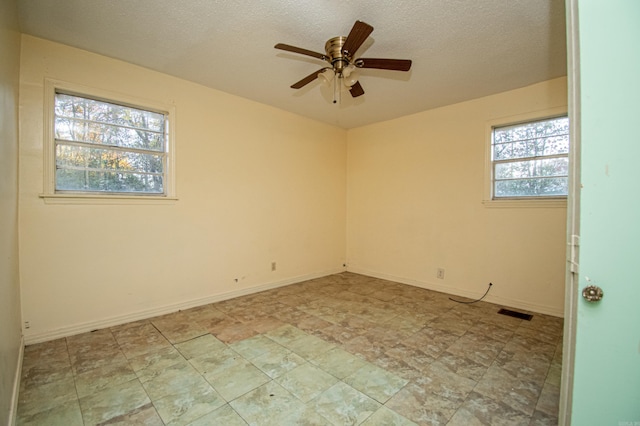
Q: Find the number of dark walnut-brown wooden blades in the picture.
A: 5